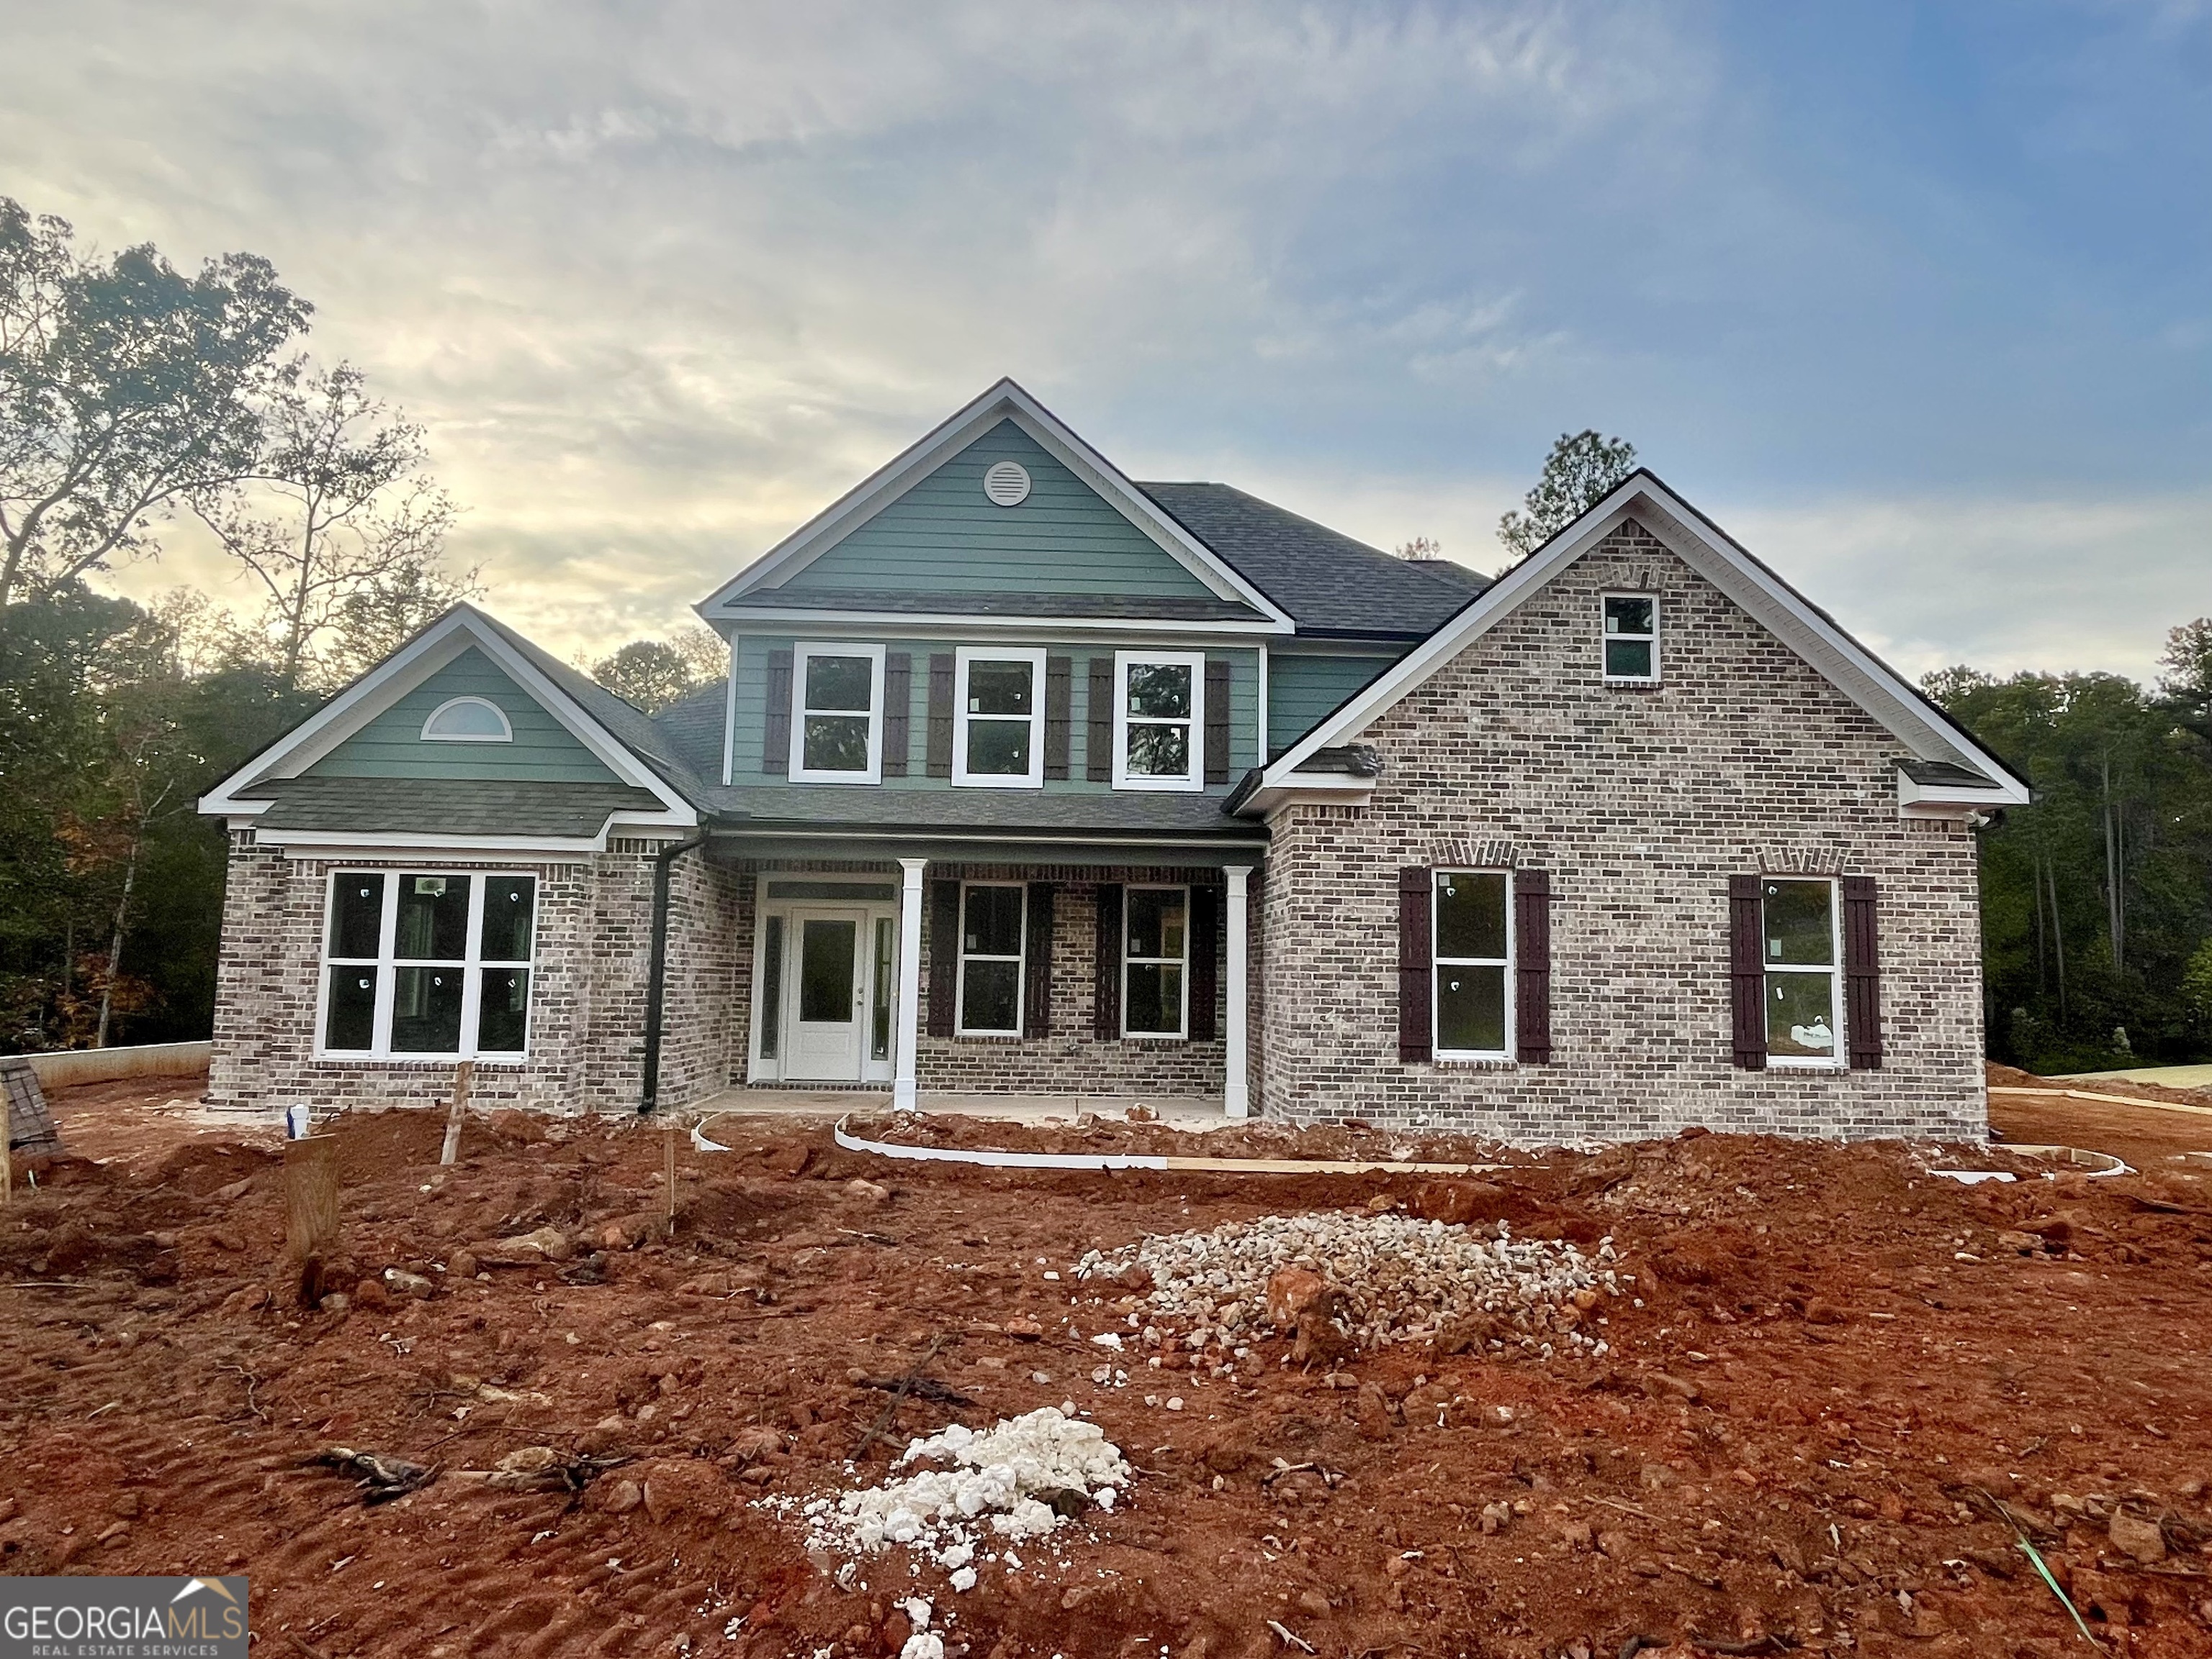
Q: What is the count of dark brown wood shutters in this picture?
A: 14